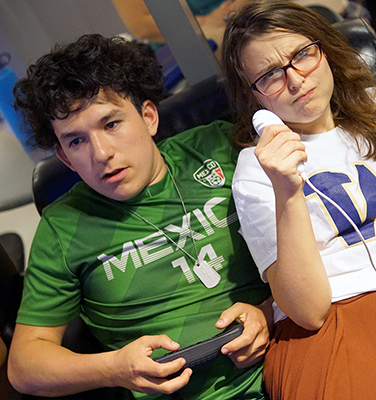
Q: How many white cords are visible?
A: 1